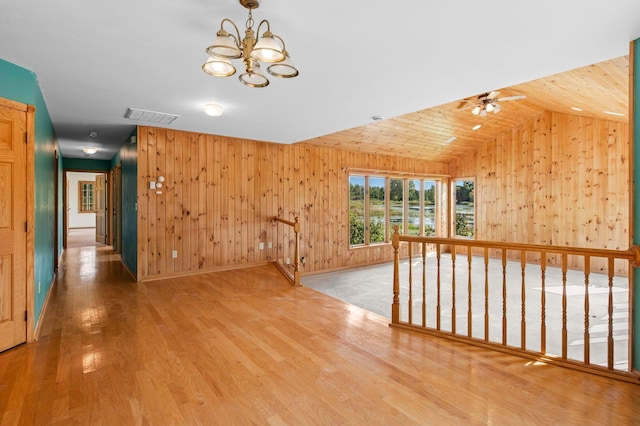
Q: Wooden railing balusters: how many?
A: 12